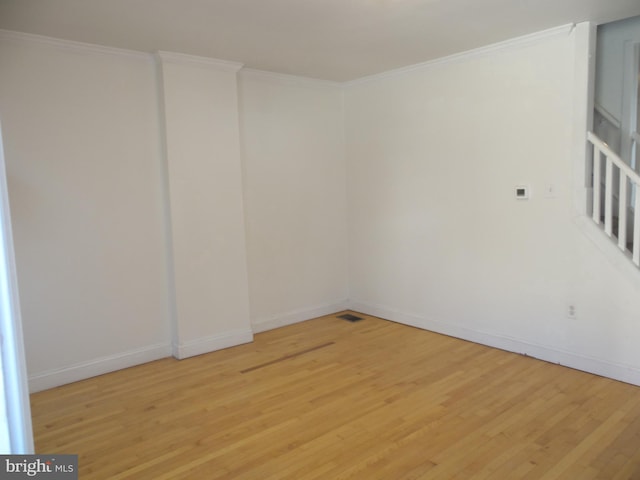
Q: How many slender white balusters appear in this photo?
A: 4